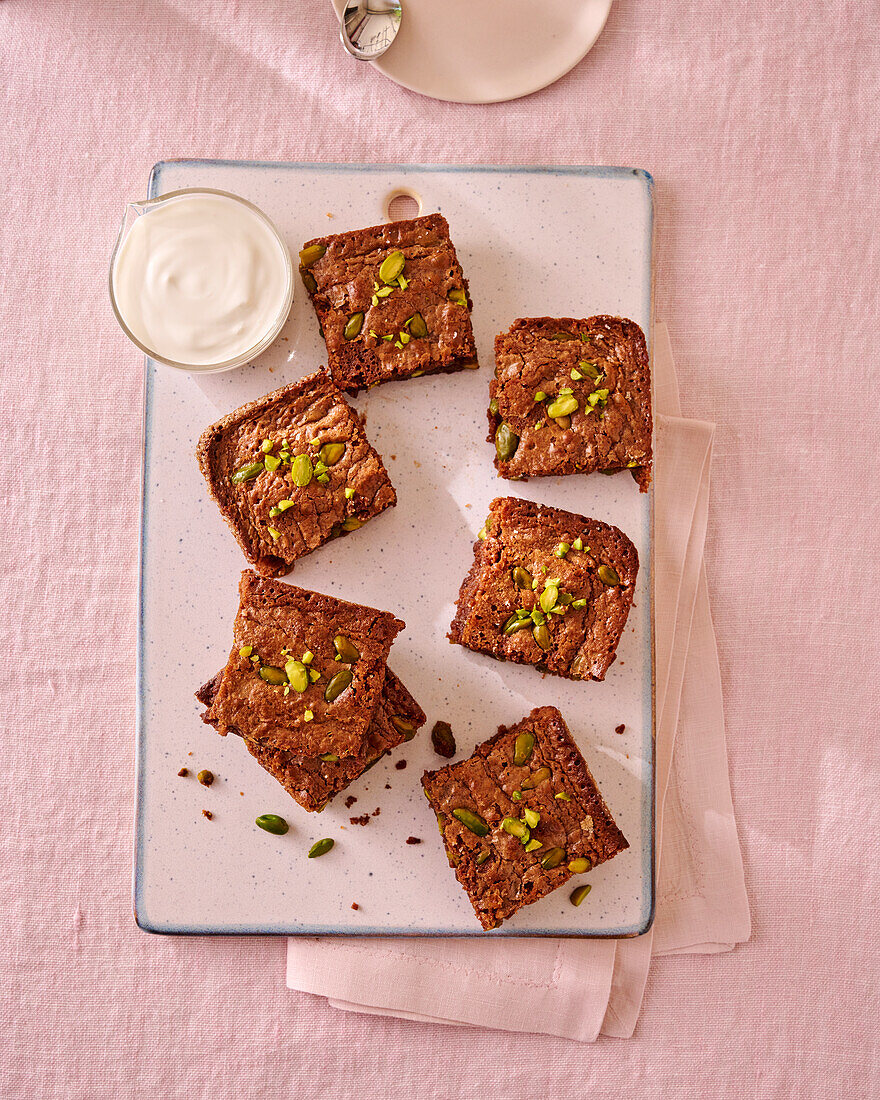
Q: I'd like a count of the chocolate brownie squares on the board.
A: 7